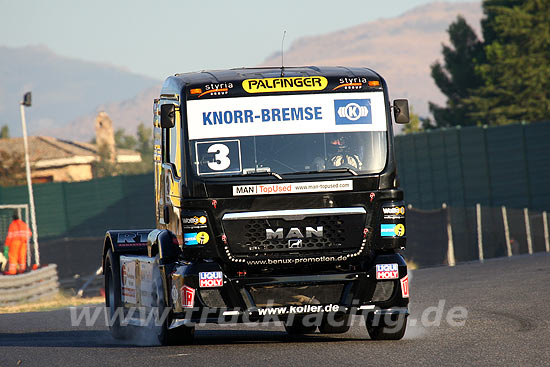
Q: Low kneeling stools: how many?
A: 0